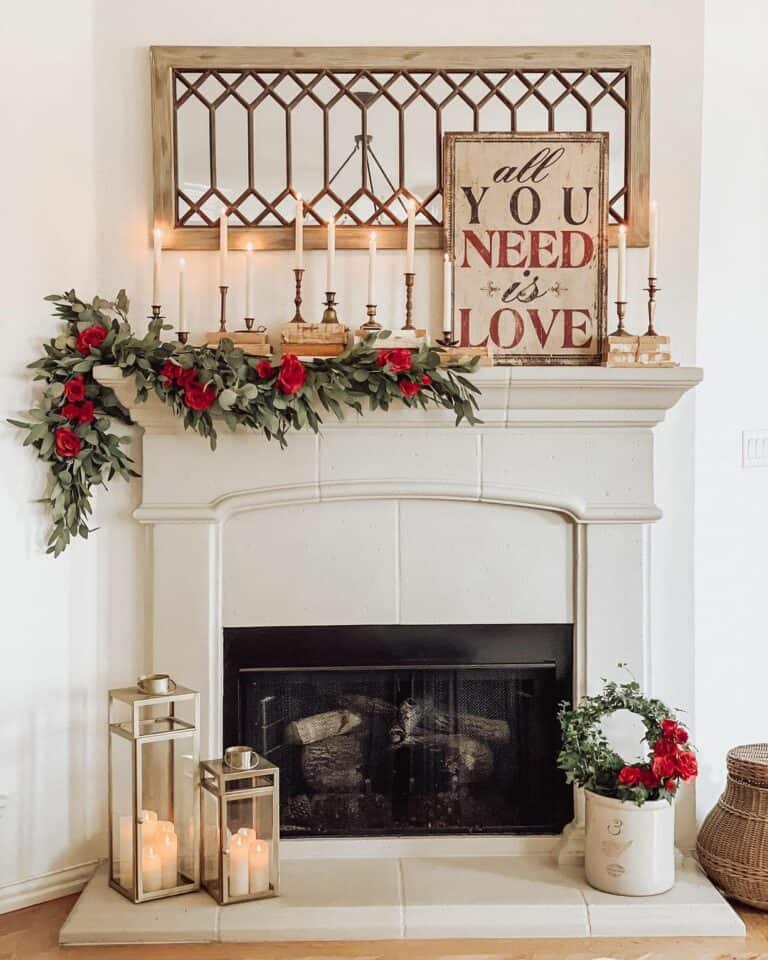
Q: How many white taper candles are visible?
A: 11